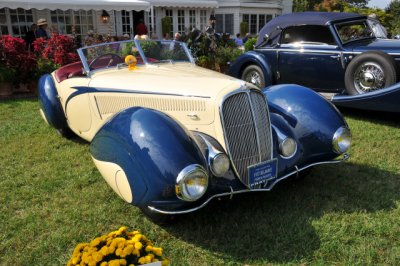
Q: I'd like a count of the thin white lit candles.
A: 0